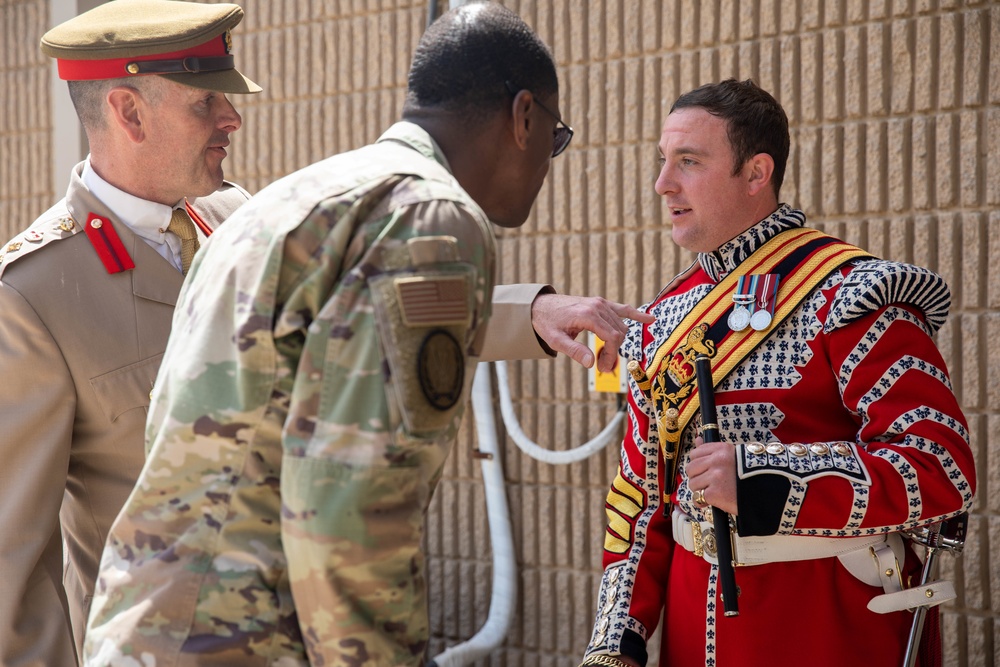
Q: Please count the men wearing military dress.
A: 3